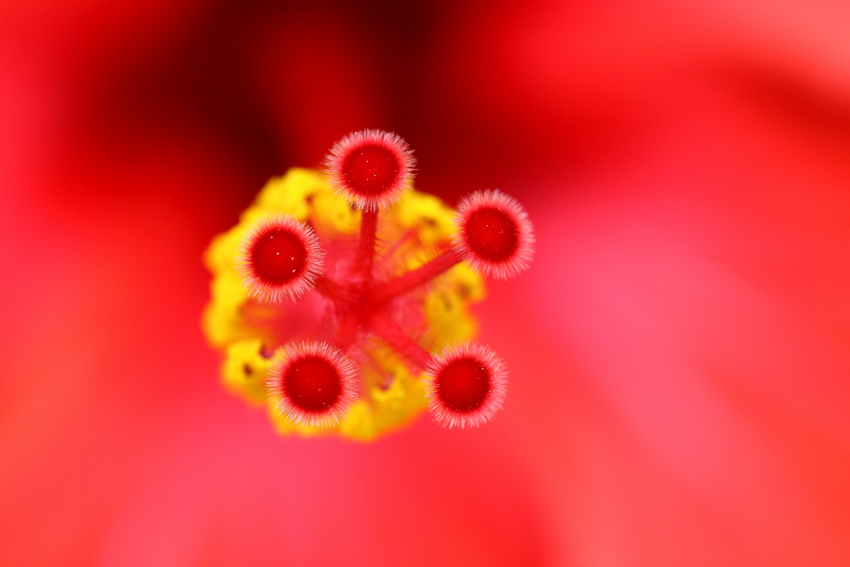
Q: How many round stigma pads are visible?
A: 5